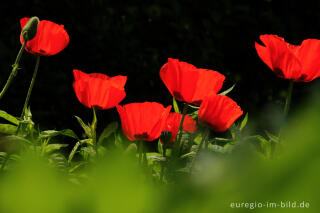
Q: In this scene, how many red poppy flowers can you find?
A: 7